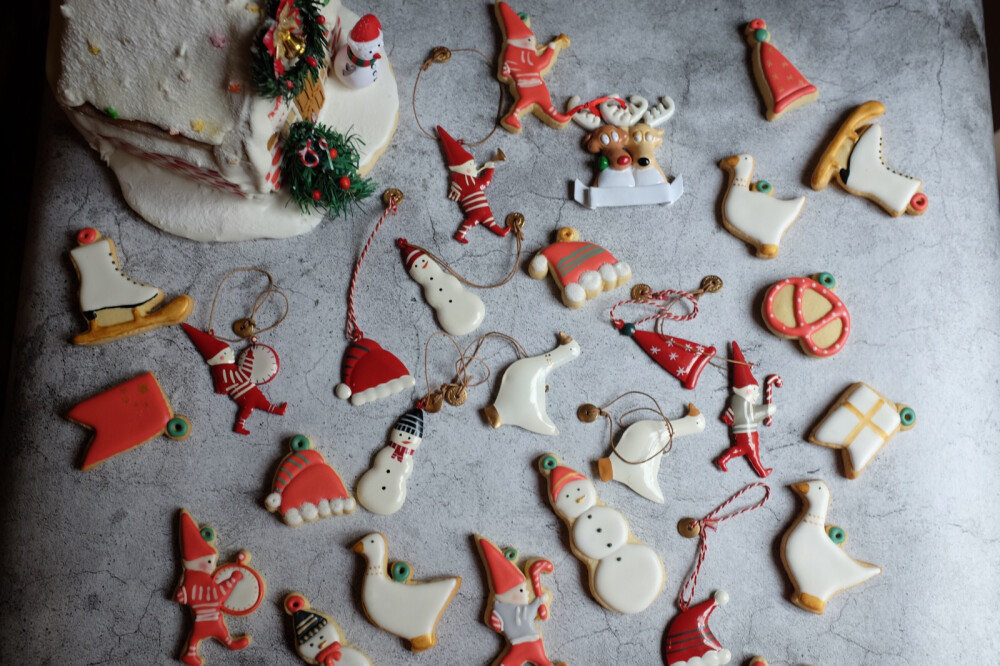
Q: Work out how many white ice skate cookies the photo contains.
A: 2